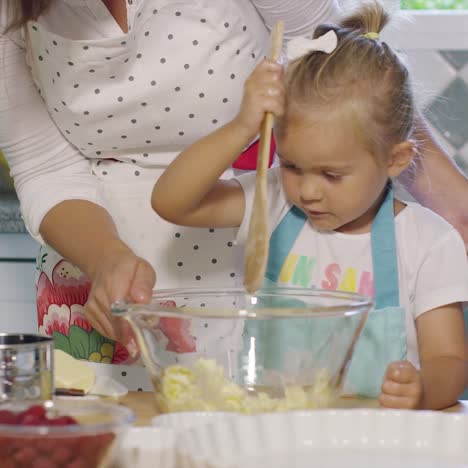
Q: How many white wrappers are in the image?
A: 1